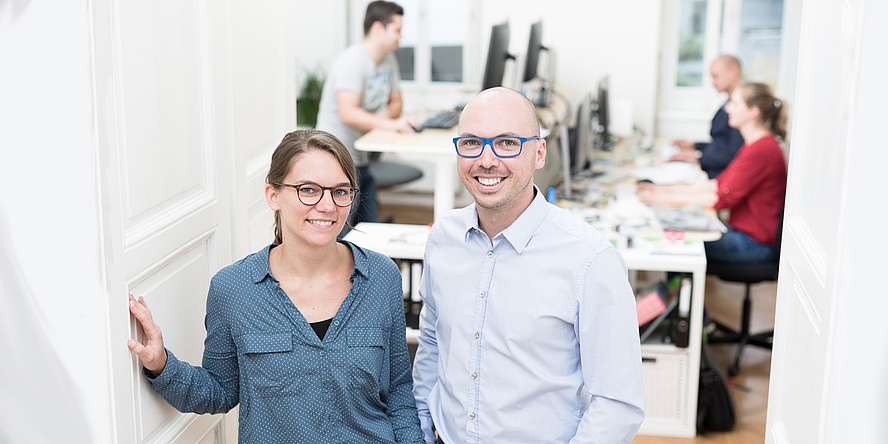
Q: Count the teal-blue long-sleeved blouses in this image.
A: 1